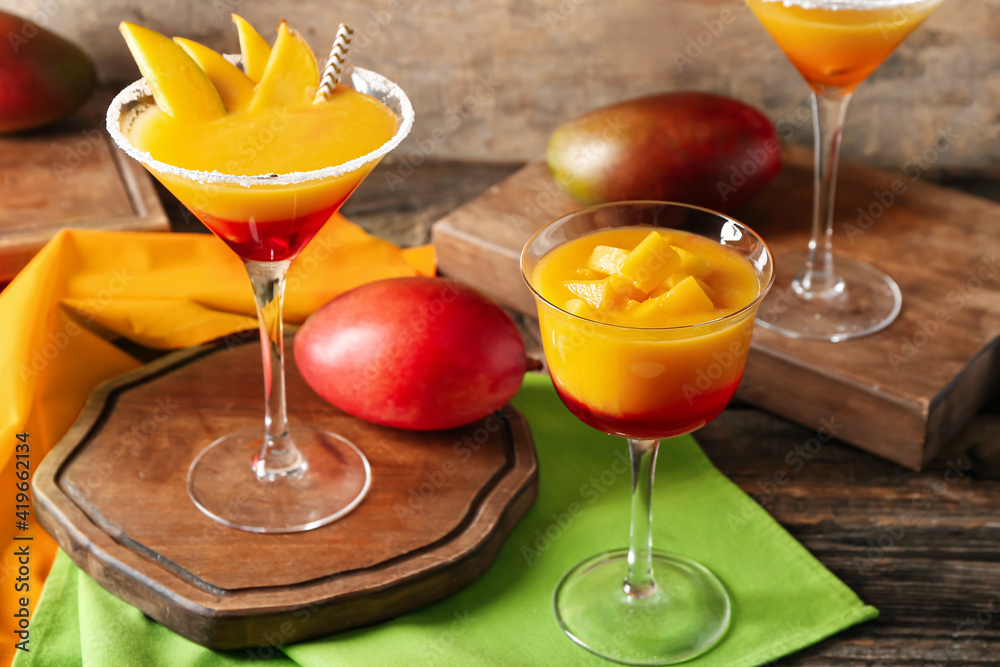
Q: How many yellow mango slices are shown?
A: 4